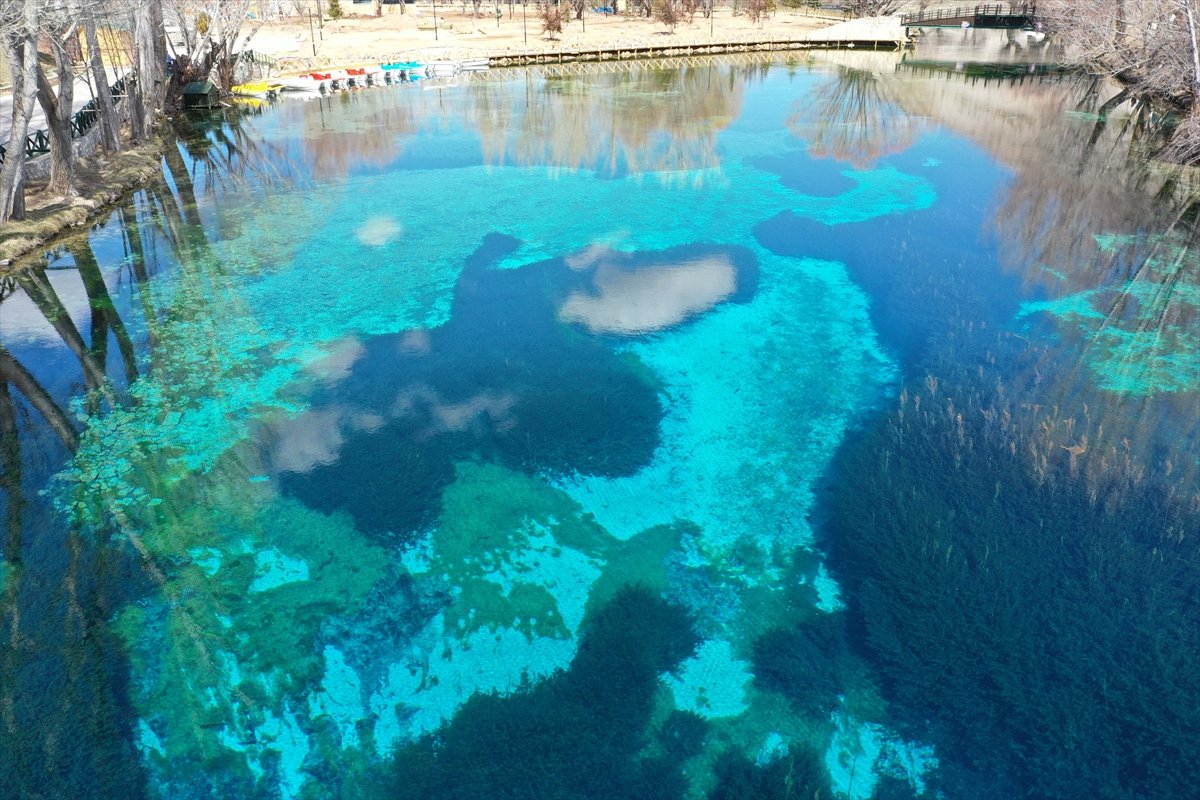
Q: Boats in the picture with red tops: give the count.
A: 2